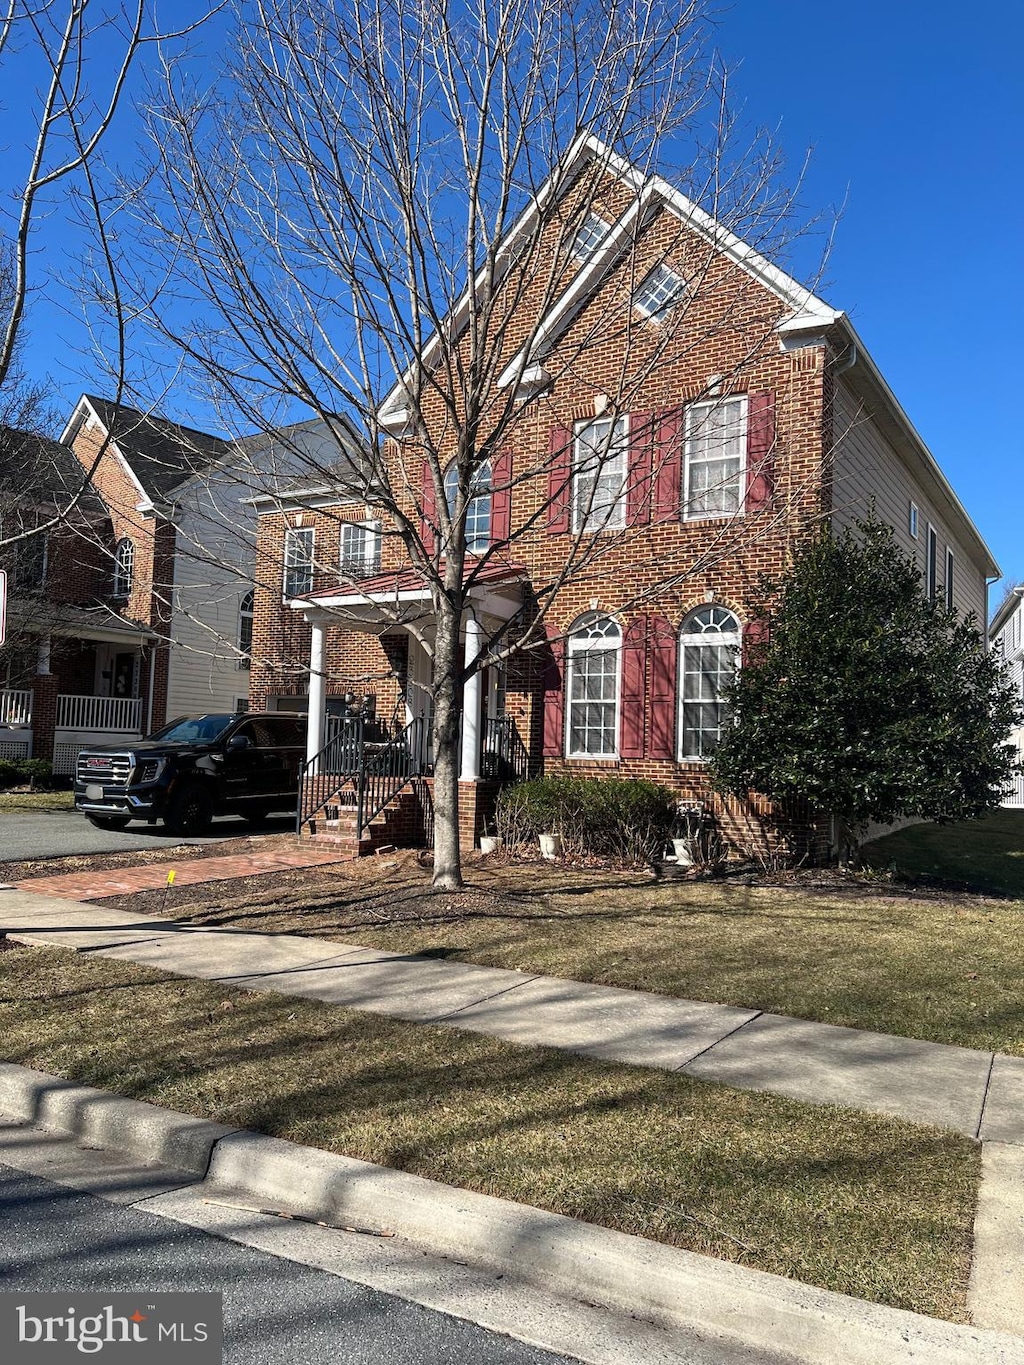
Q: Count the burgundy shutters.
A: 10